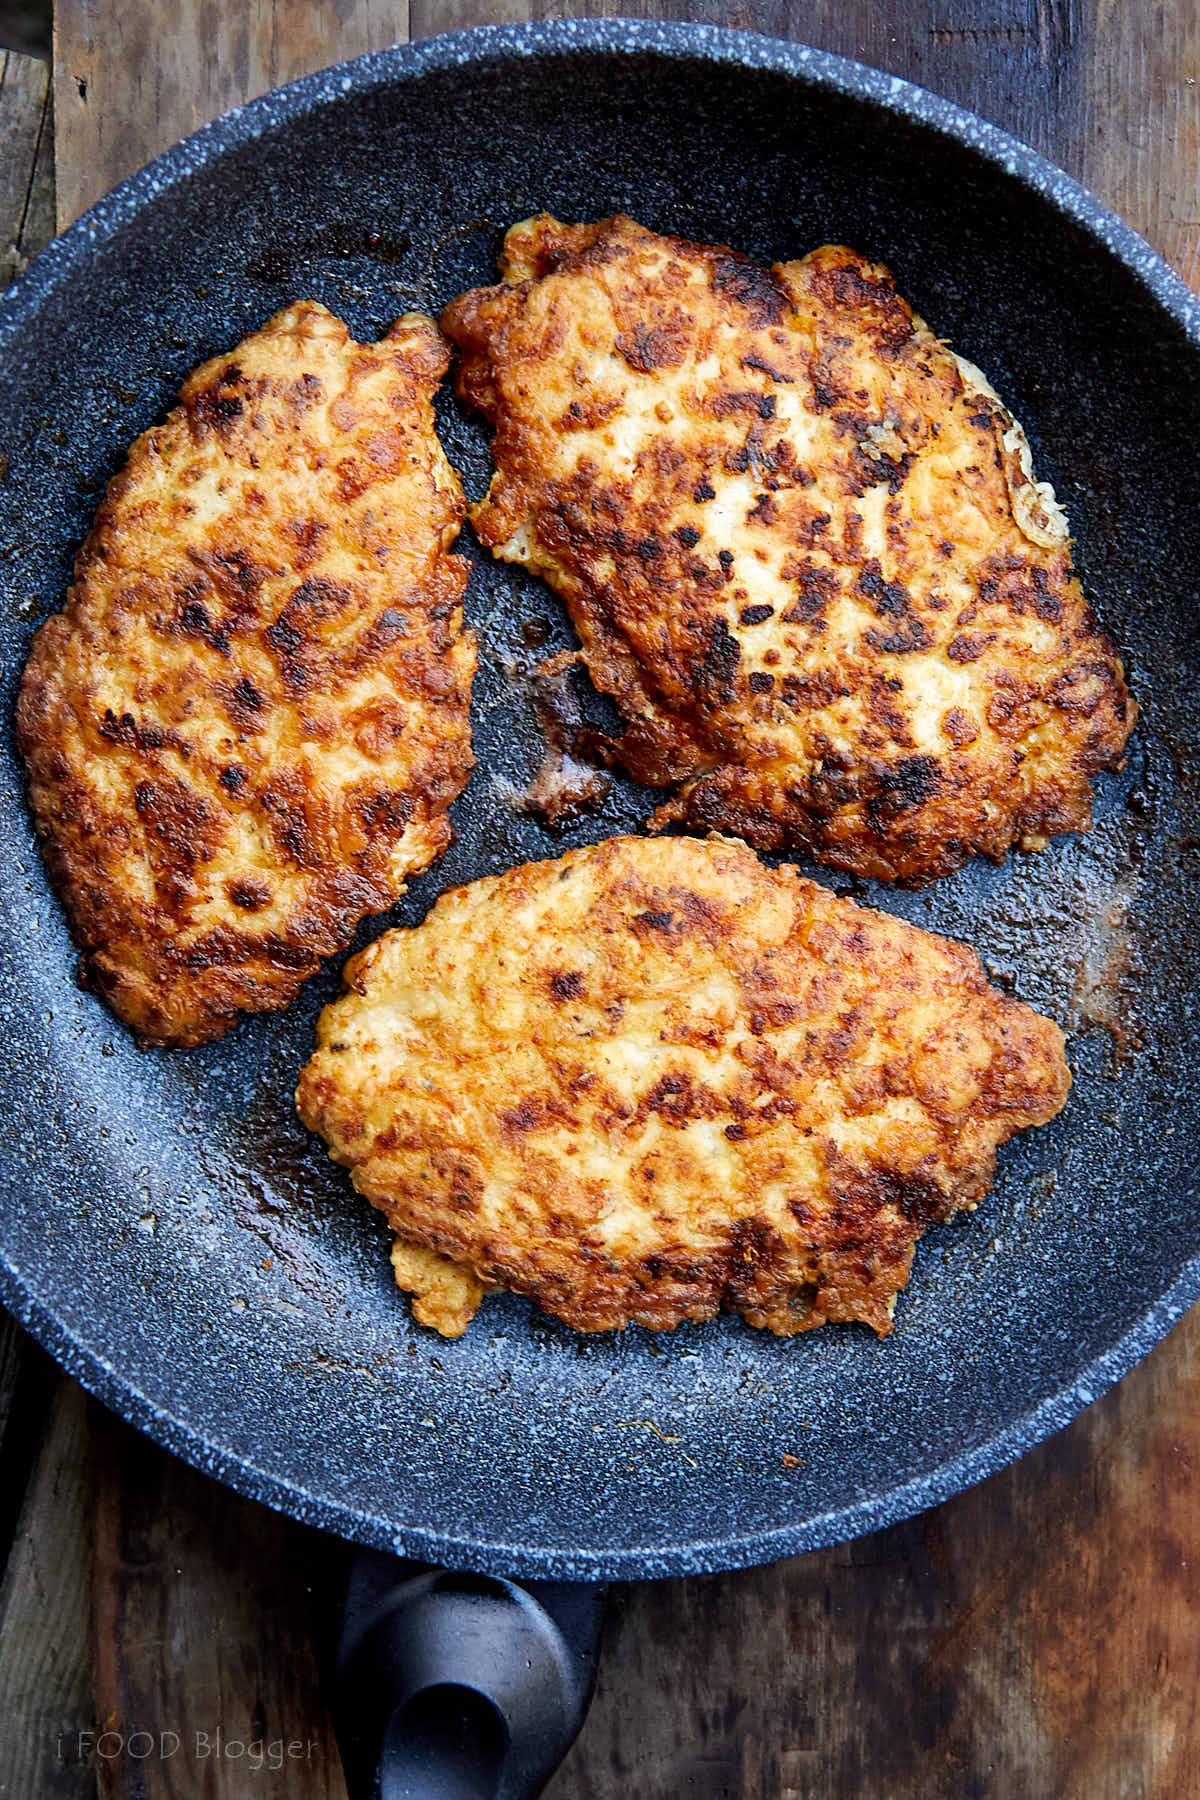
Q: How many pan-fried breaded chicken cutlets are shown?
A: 3